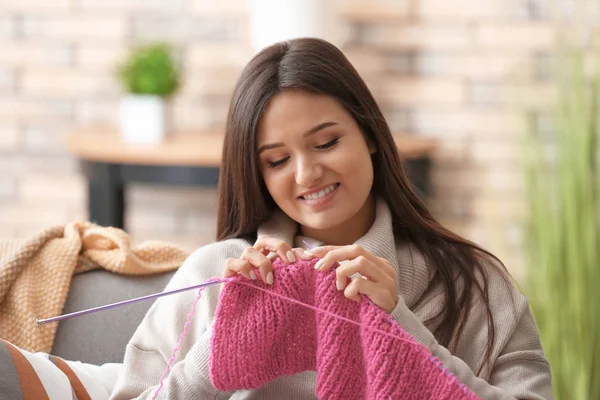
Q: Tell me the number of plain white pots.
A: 1